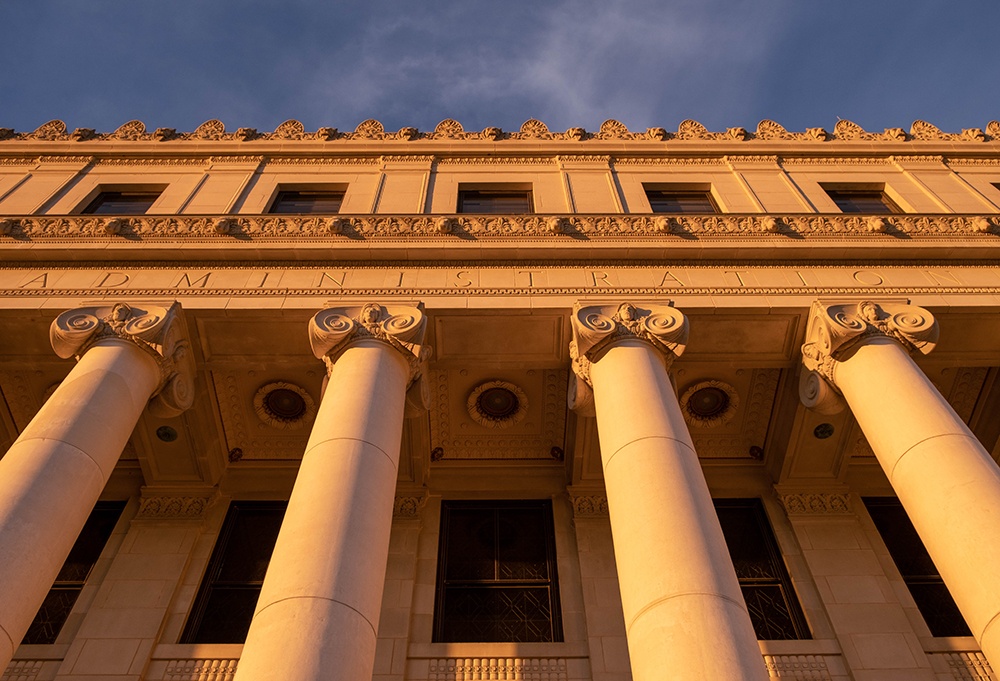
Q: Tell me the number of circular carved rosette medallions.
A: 3